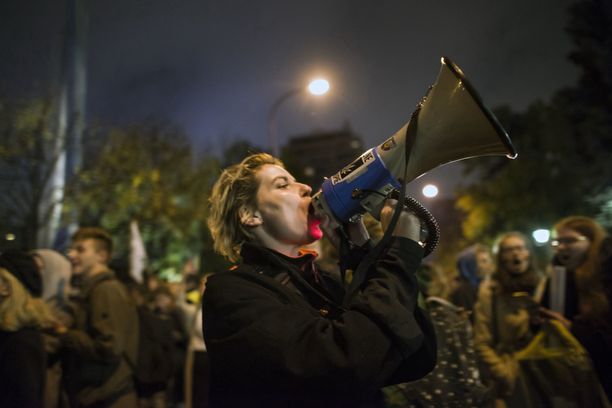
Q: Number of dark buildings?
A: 1